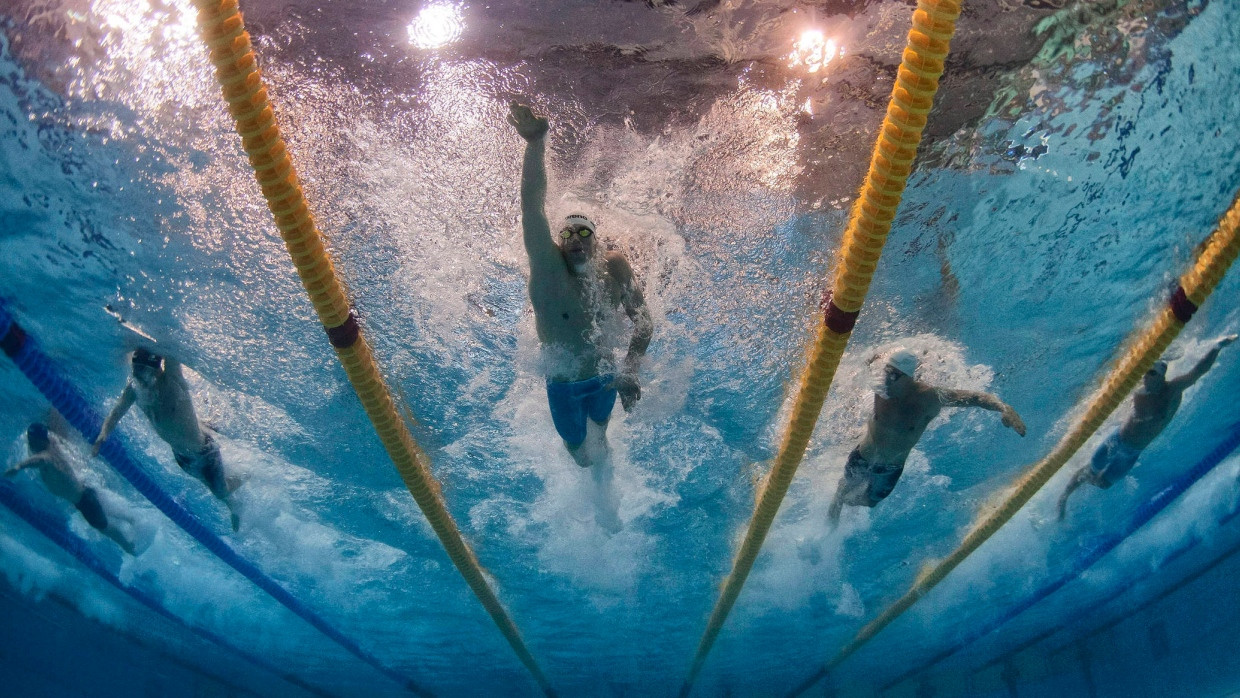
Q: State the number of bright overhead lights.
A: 2